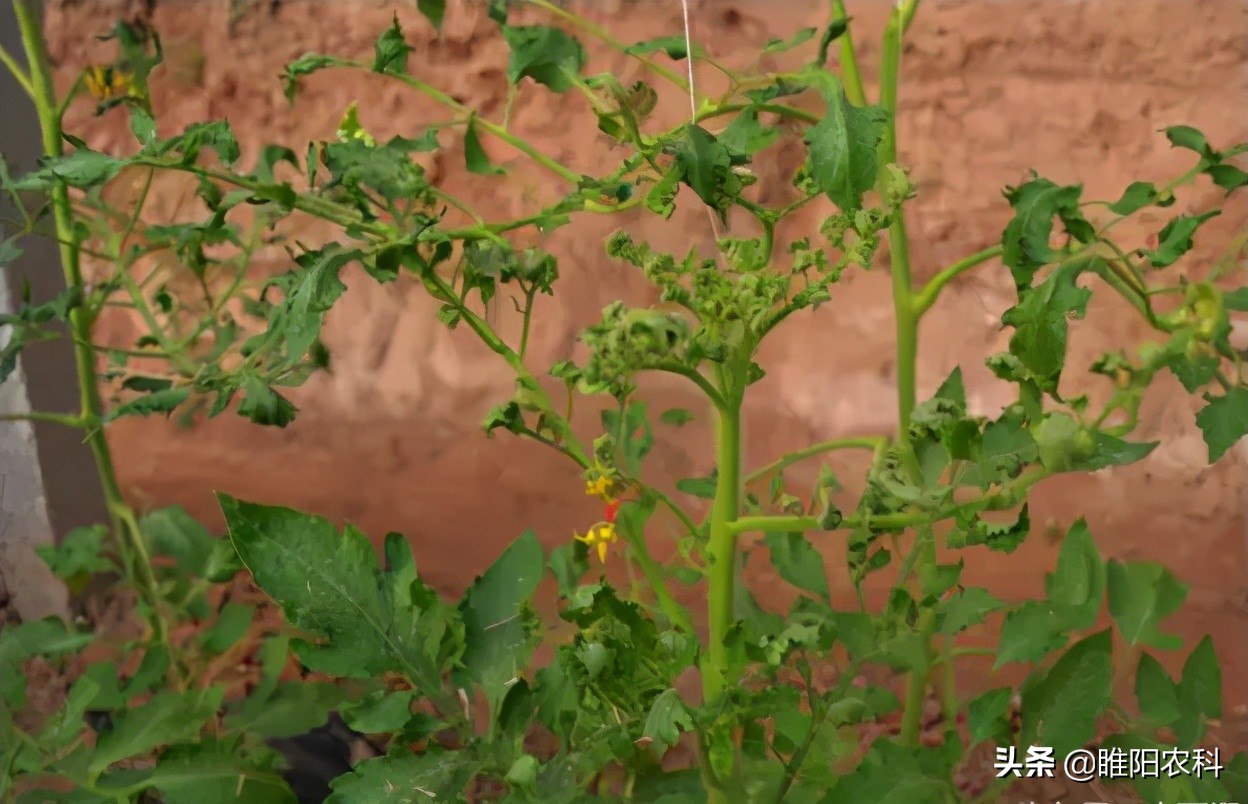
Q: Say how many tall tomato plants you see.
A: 3